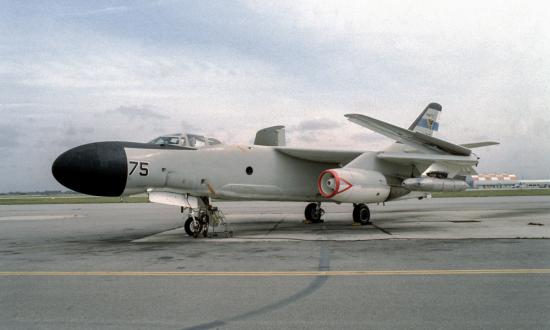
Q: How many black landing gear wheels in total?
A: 3